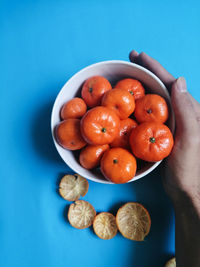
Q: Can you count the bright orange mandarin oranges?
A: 11